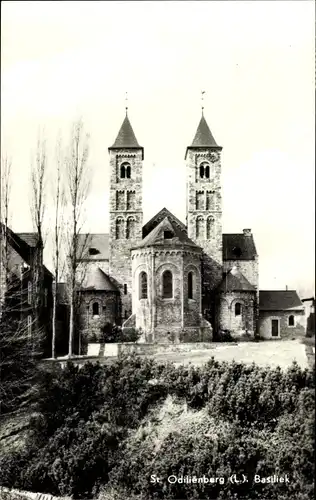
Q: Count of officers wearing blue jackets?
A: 0